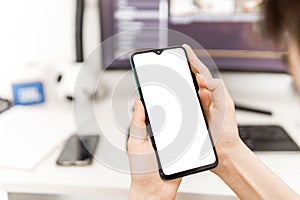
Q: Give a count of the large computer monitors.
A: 1